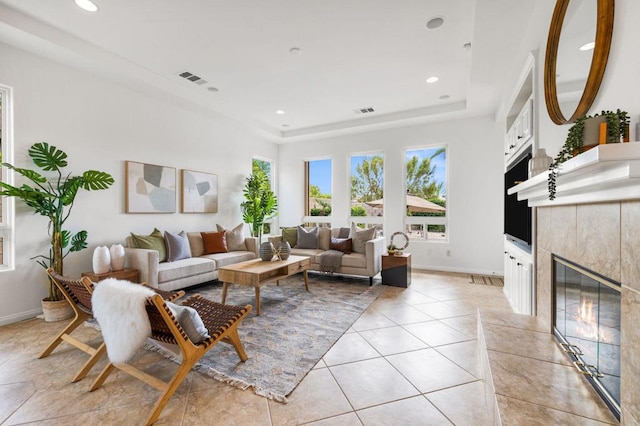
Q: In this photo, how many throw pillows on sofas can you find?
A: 8